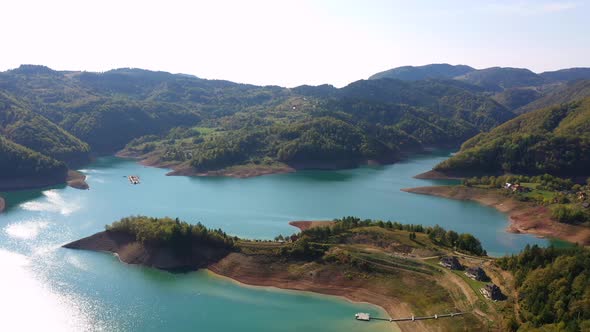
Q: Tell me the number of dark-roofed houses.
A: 3